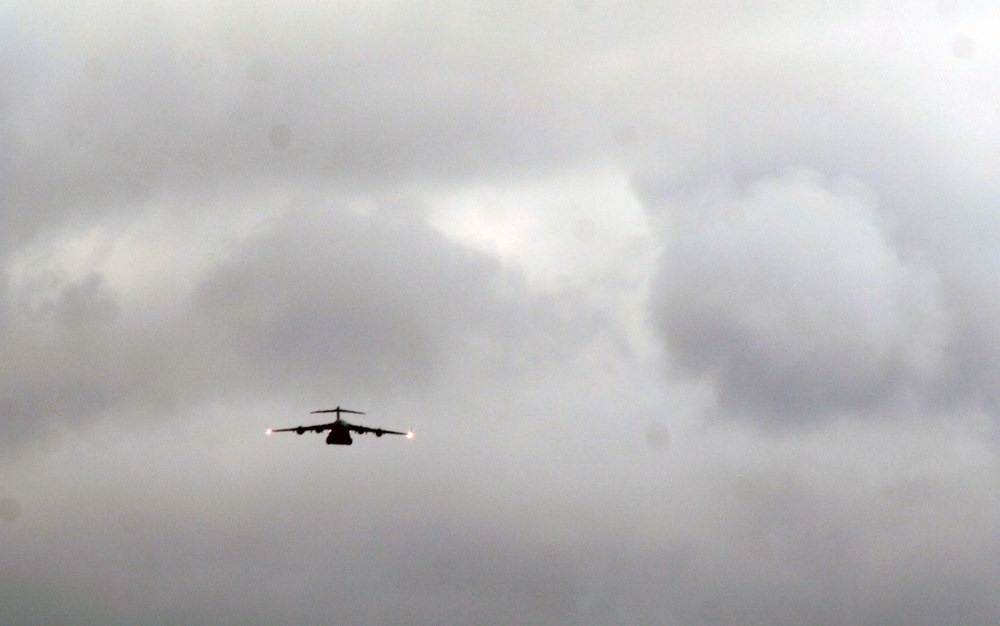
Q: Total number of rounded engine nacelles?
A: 4